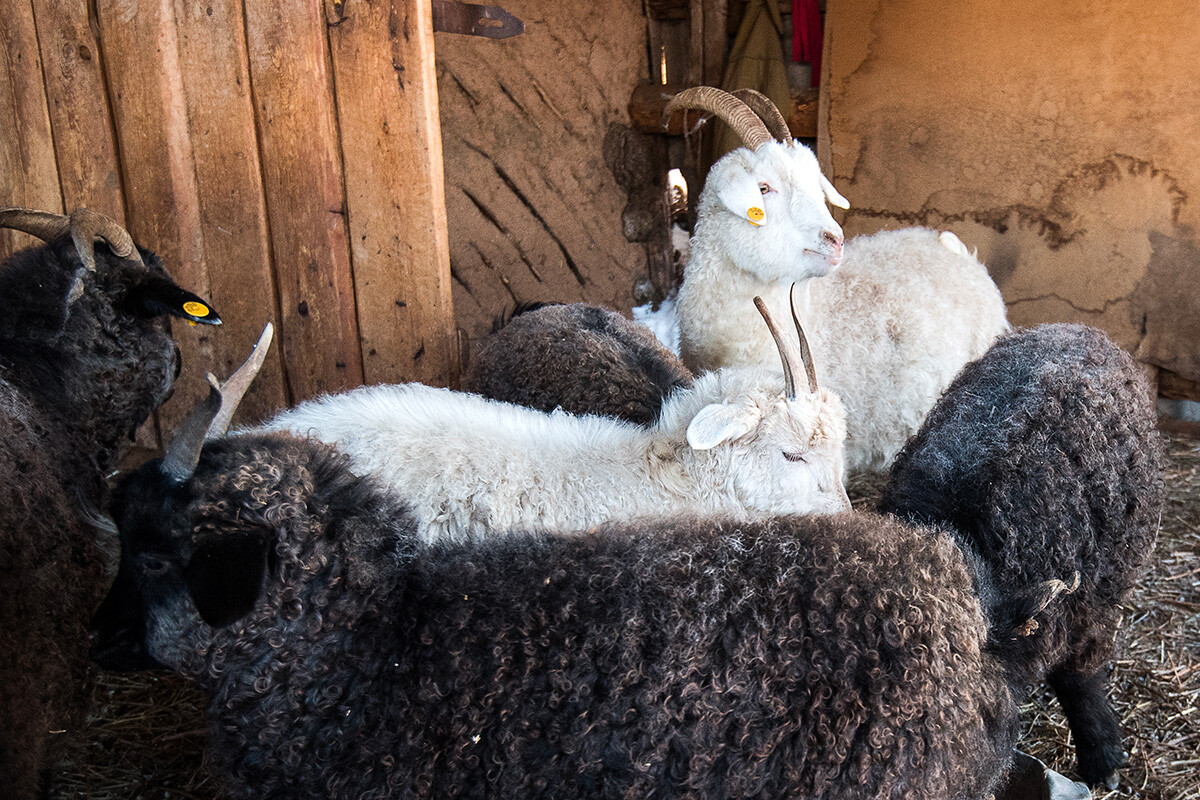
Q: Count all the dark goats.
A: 4